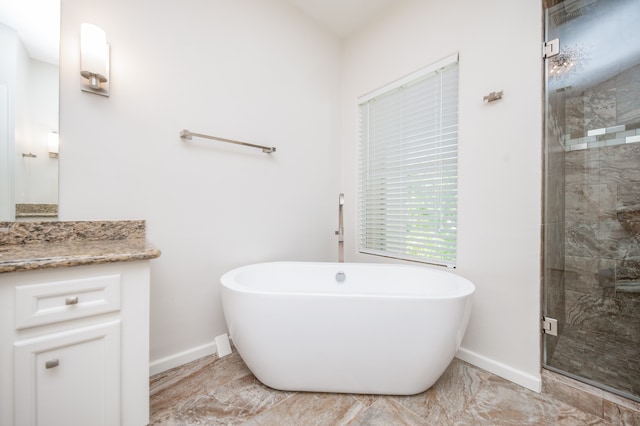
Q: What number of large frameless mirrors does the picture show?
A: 1